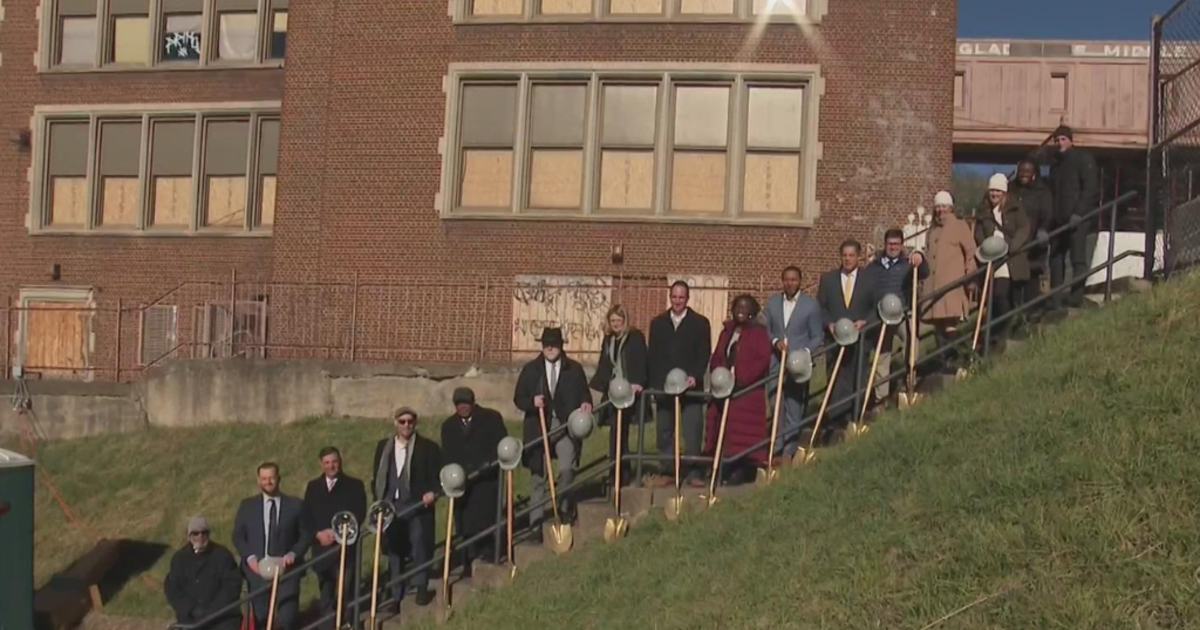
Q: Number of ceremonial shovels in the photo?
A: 14